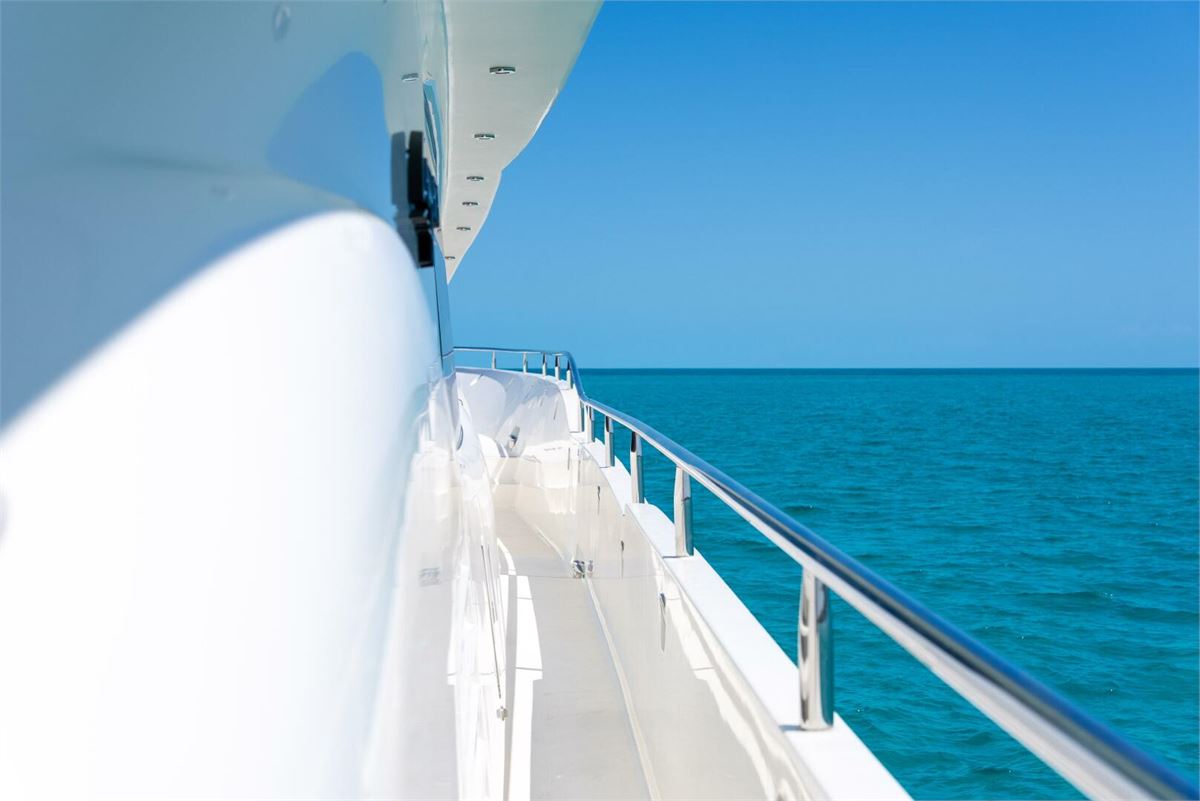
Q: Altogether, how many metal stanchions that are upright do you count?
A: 11